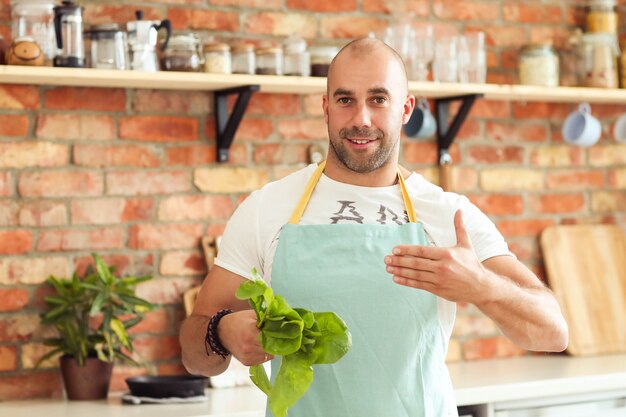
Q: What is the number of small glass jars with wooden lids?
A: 3